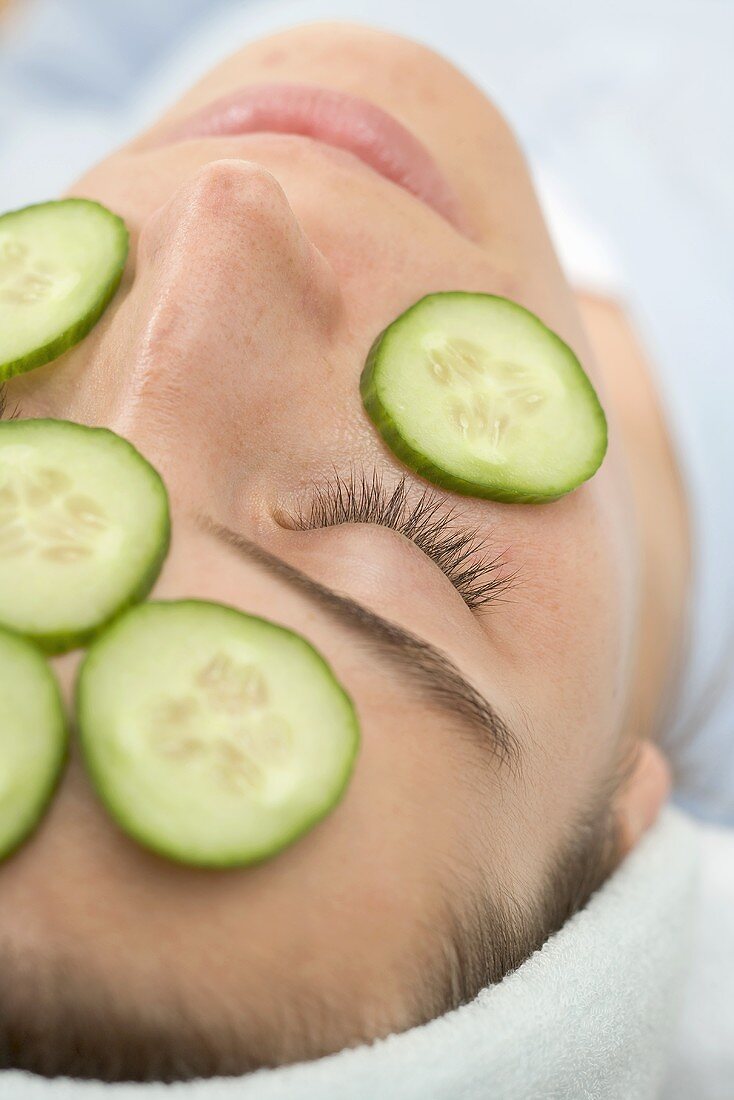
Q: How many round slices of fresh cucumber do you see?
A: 5